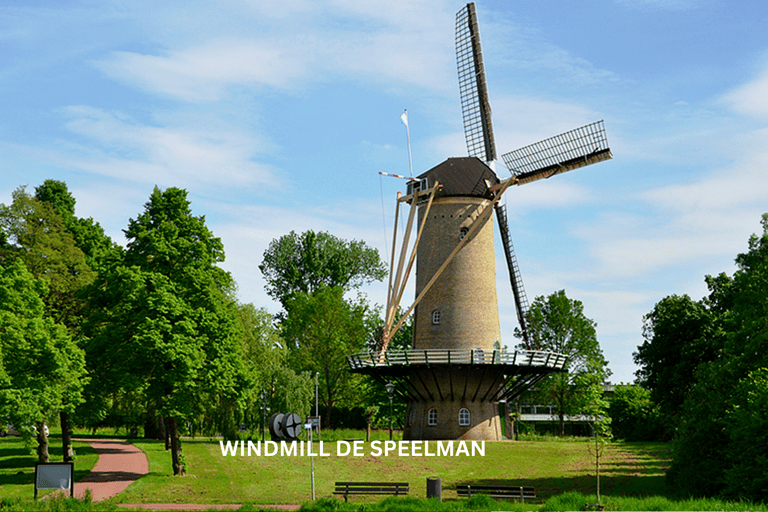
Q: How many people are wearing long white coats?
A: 0